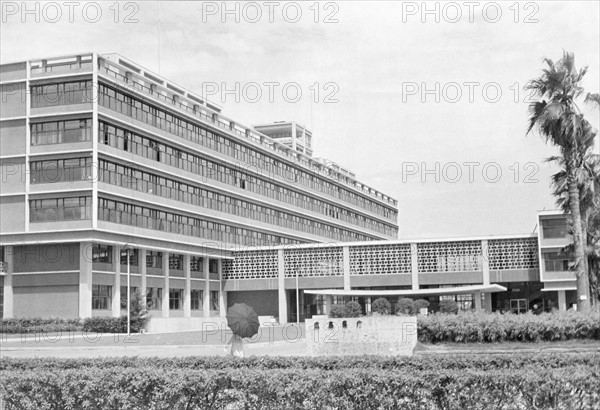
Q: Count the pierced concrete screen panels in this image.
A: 5